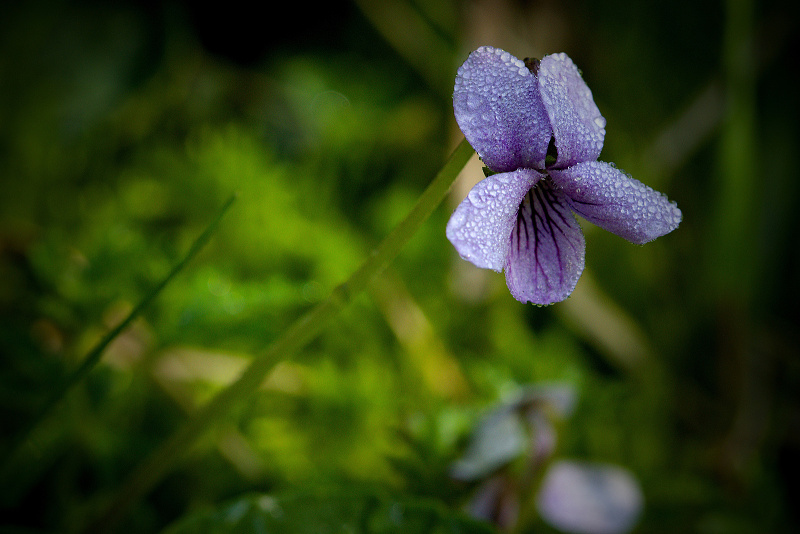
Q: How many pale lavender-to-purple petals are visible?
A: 5